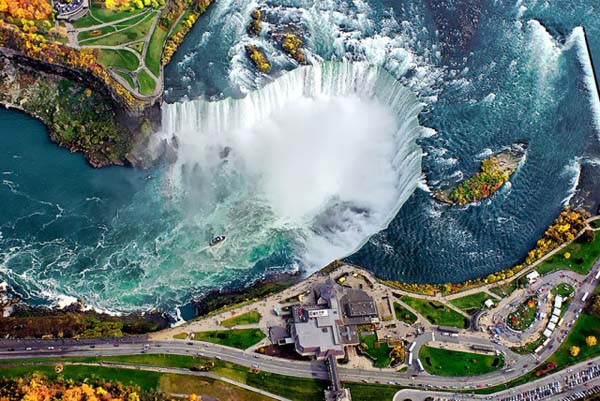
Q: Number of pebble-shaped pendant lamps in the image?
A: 0